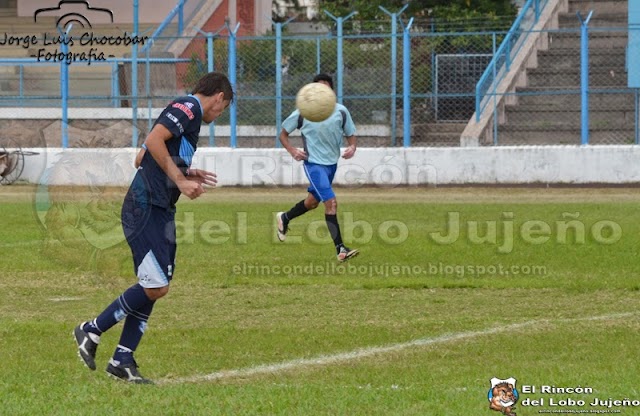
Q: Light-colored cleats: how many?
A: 2